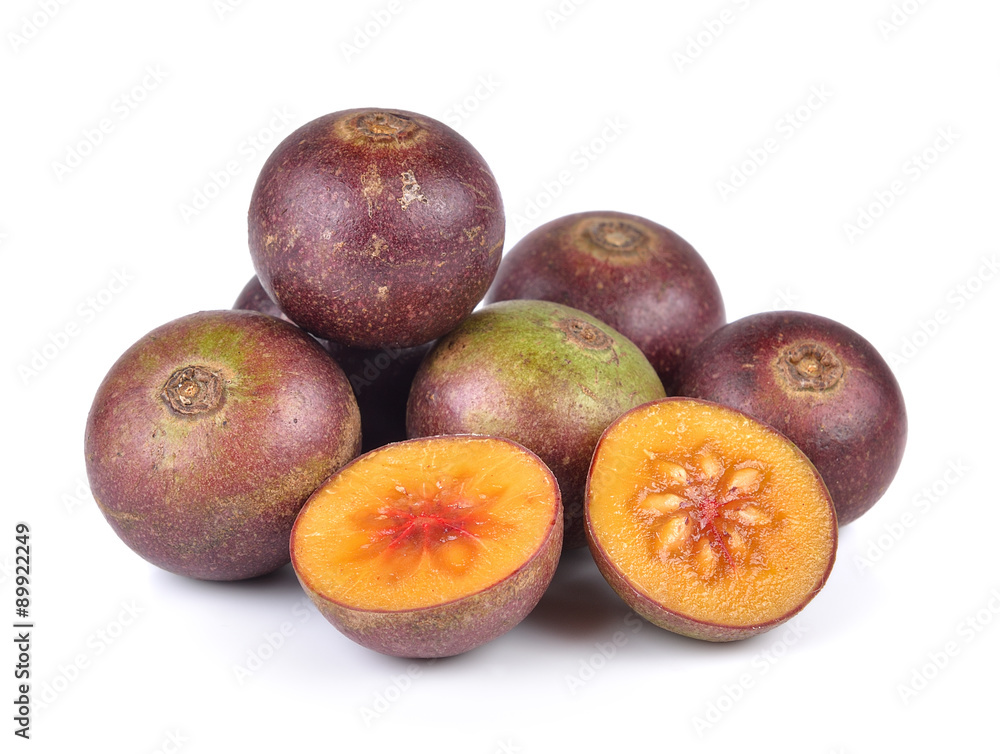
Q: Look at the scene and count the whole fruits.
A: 6